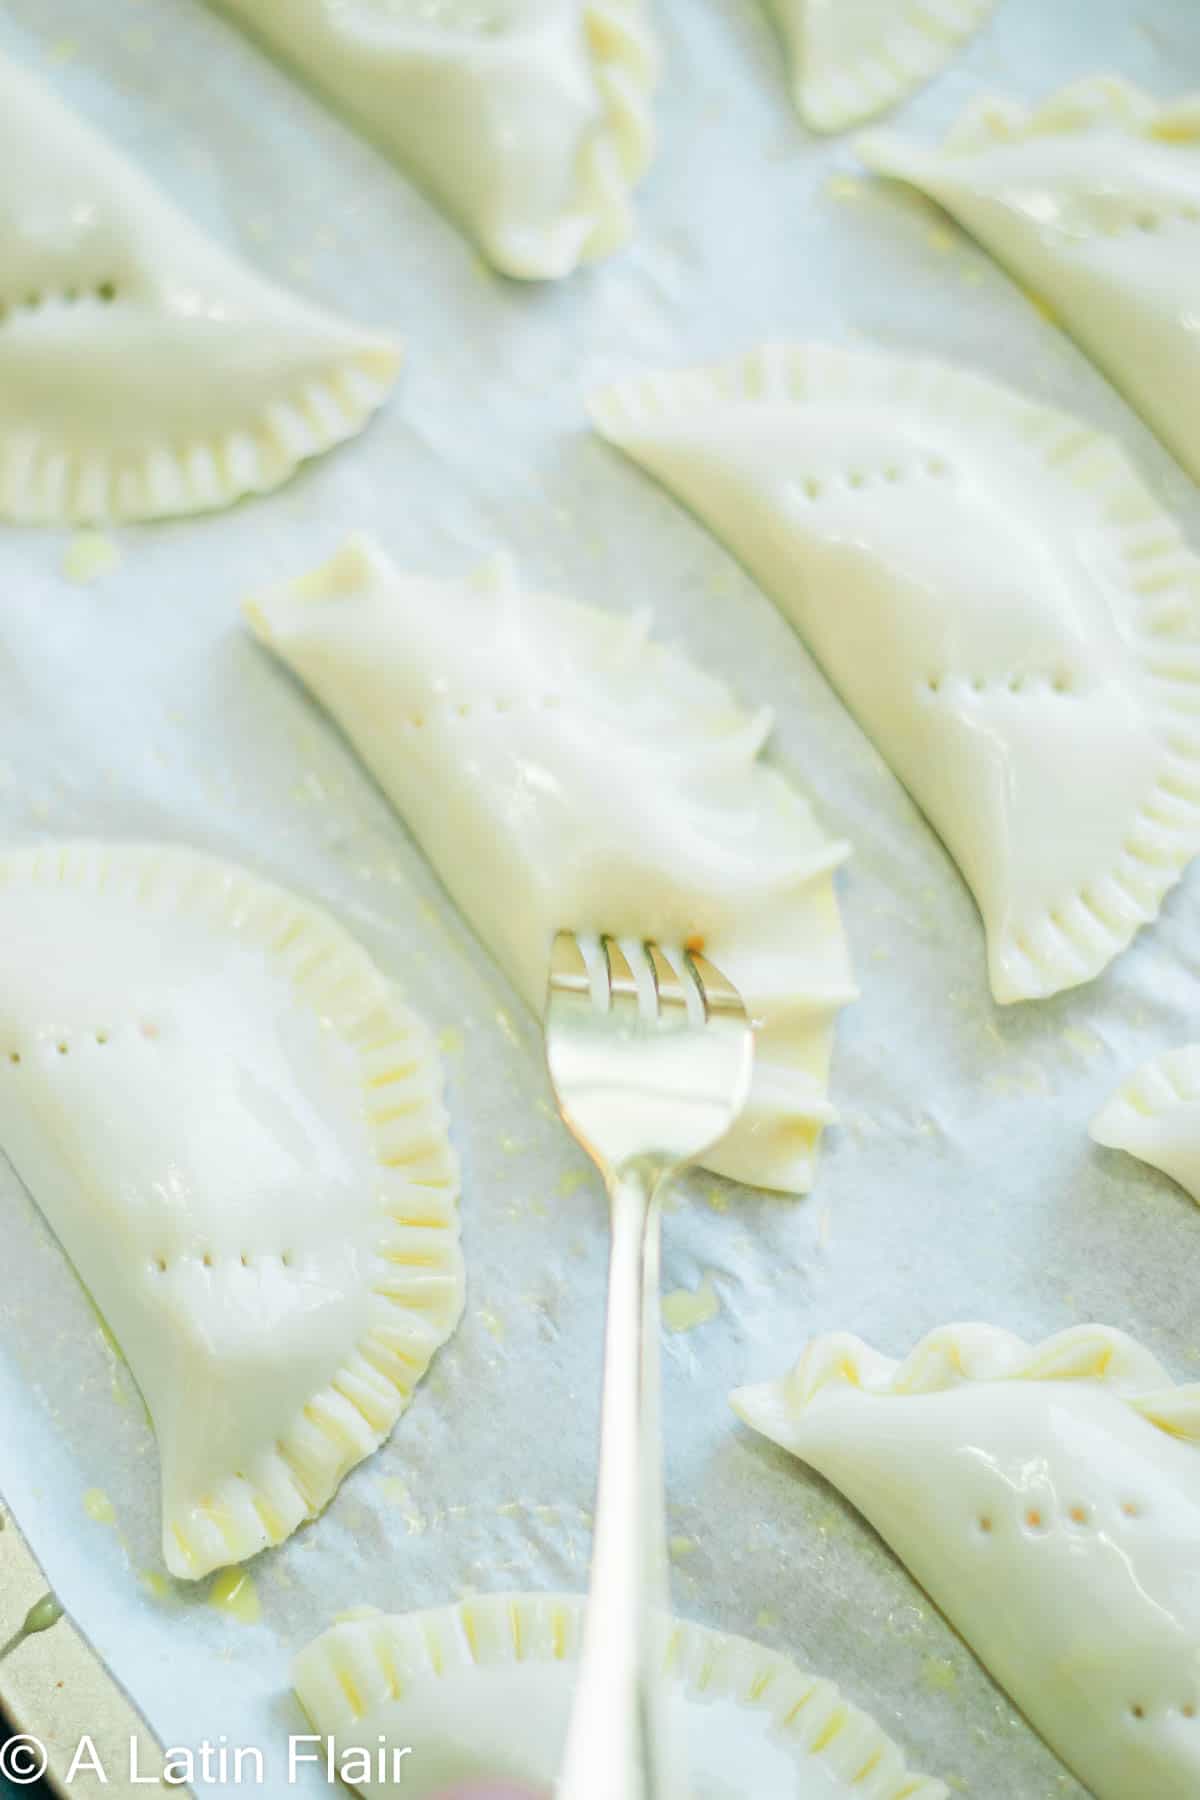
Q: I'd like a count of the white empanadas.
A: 10